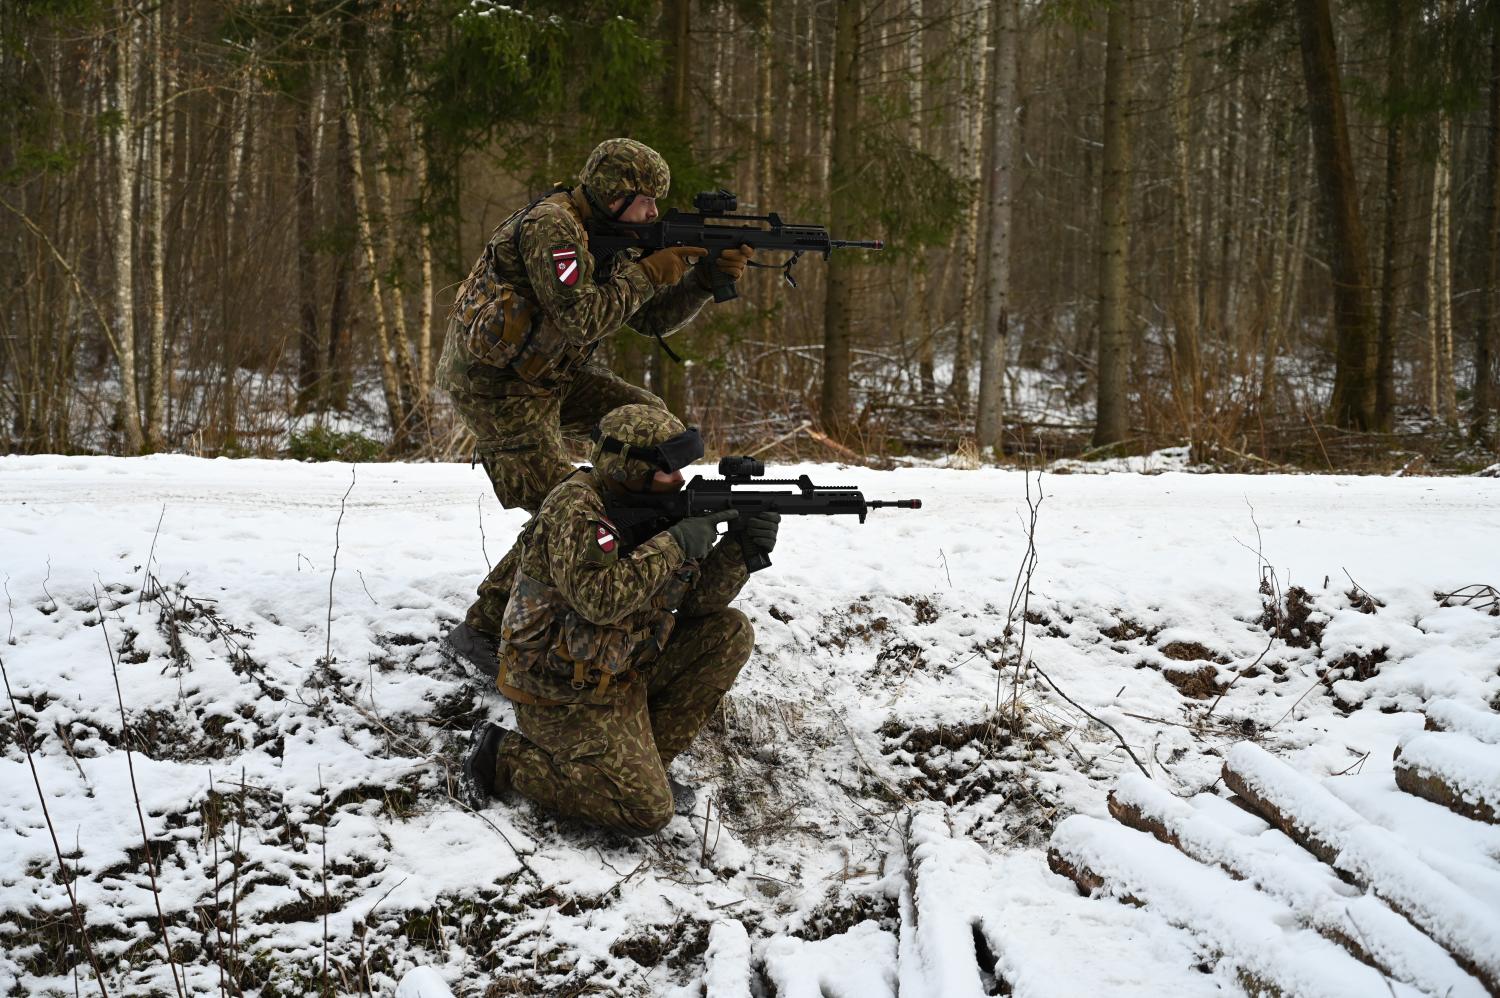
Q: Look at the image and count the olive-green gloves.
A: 2